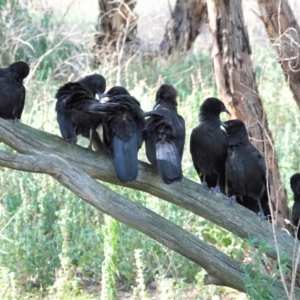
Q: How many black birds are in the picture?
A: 7